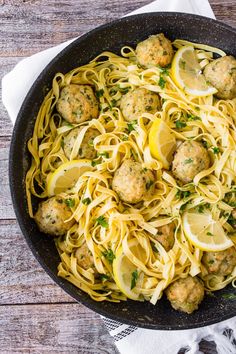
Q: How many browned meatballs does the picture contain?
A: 12